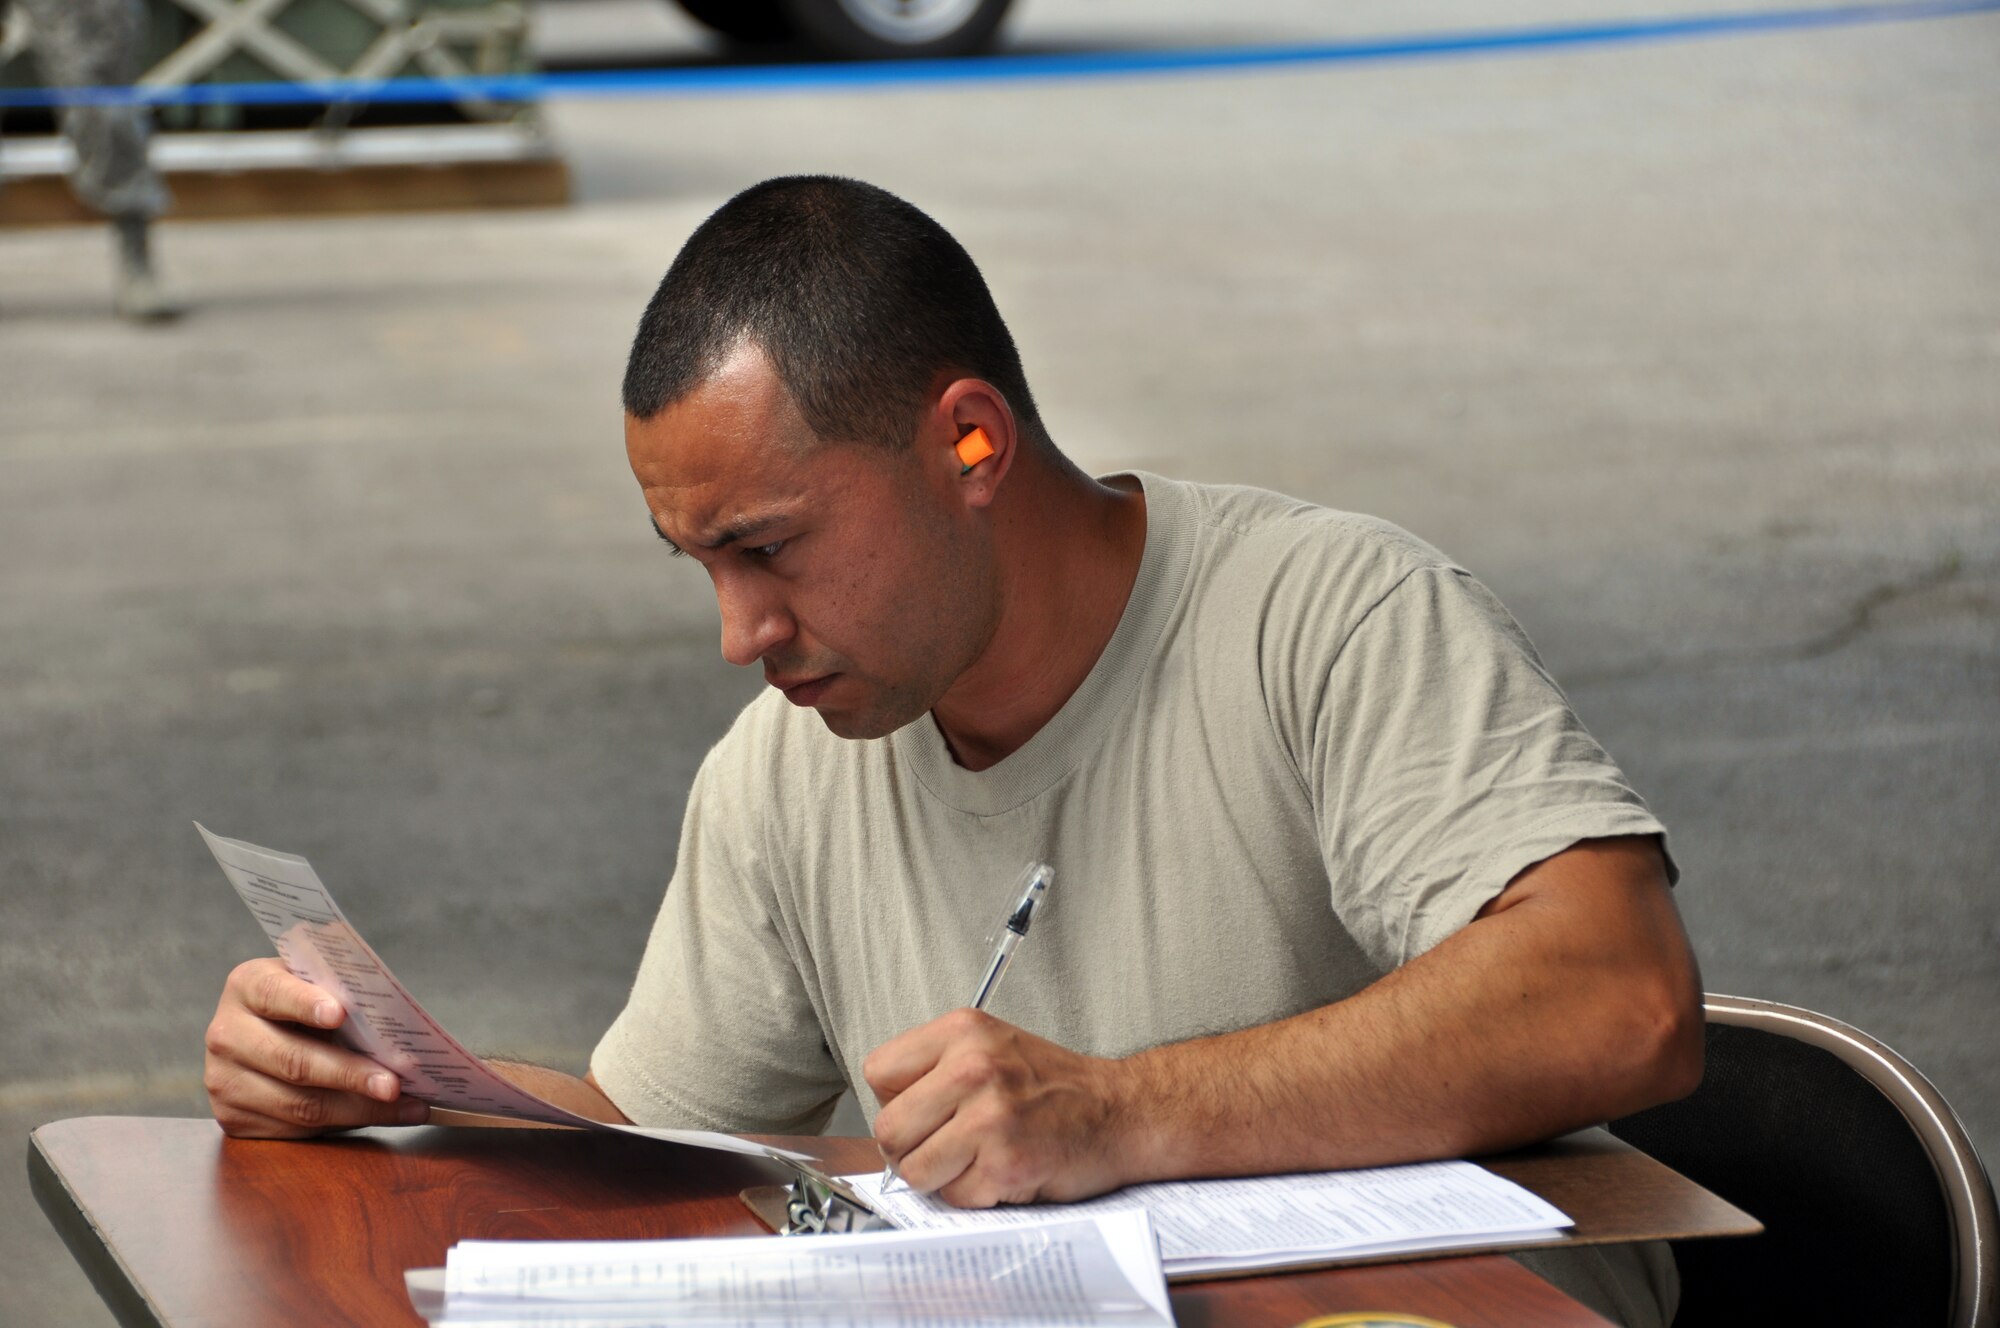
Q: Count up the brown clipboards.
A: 1